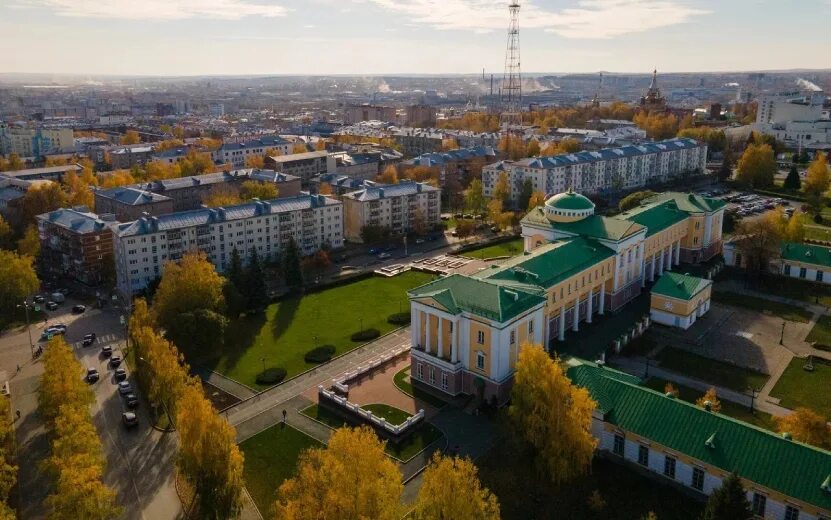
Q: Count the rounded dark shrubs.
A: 4